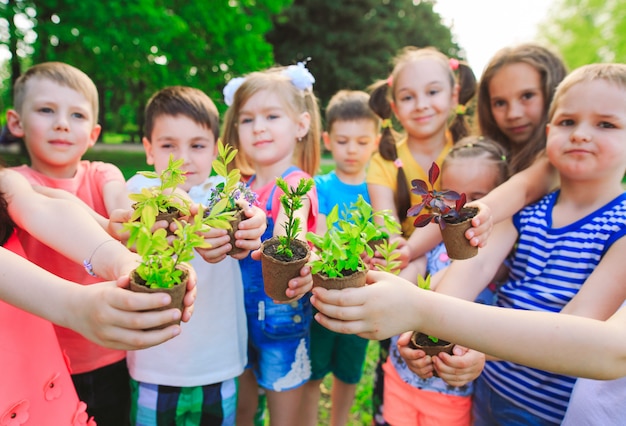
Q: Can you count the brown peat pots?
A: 8